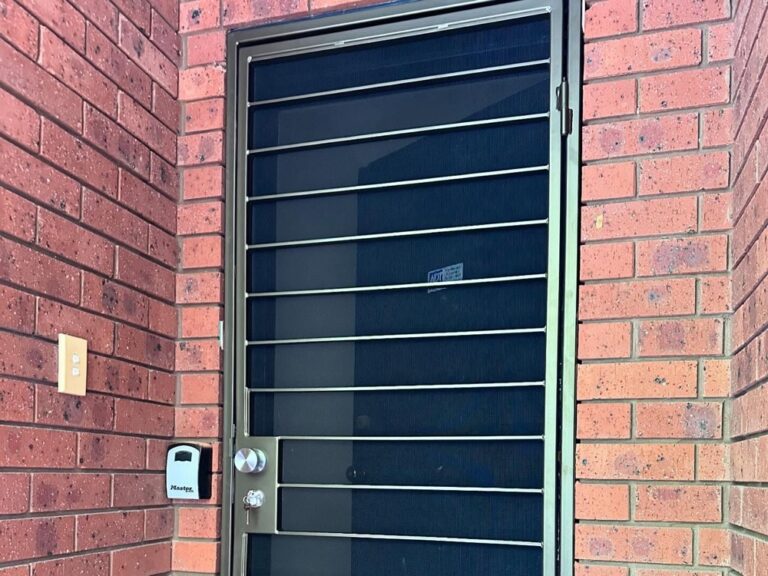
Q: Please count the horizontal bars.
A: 10